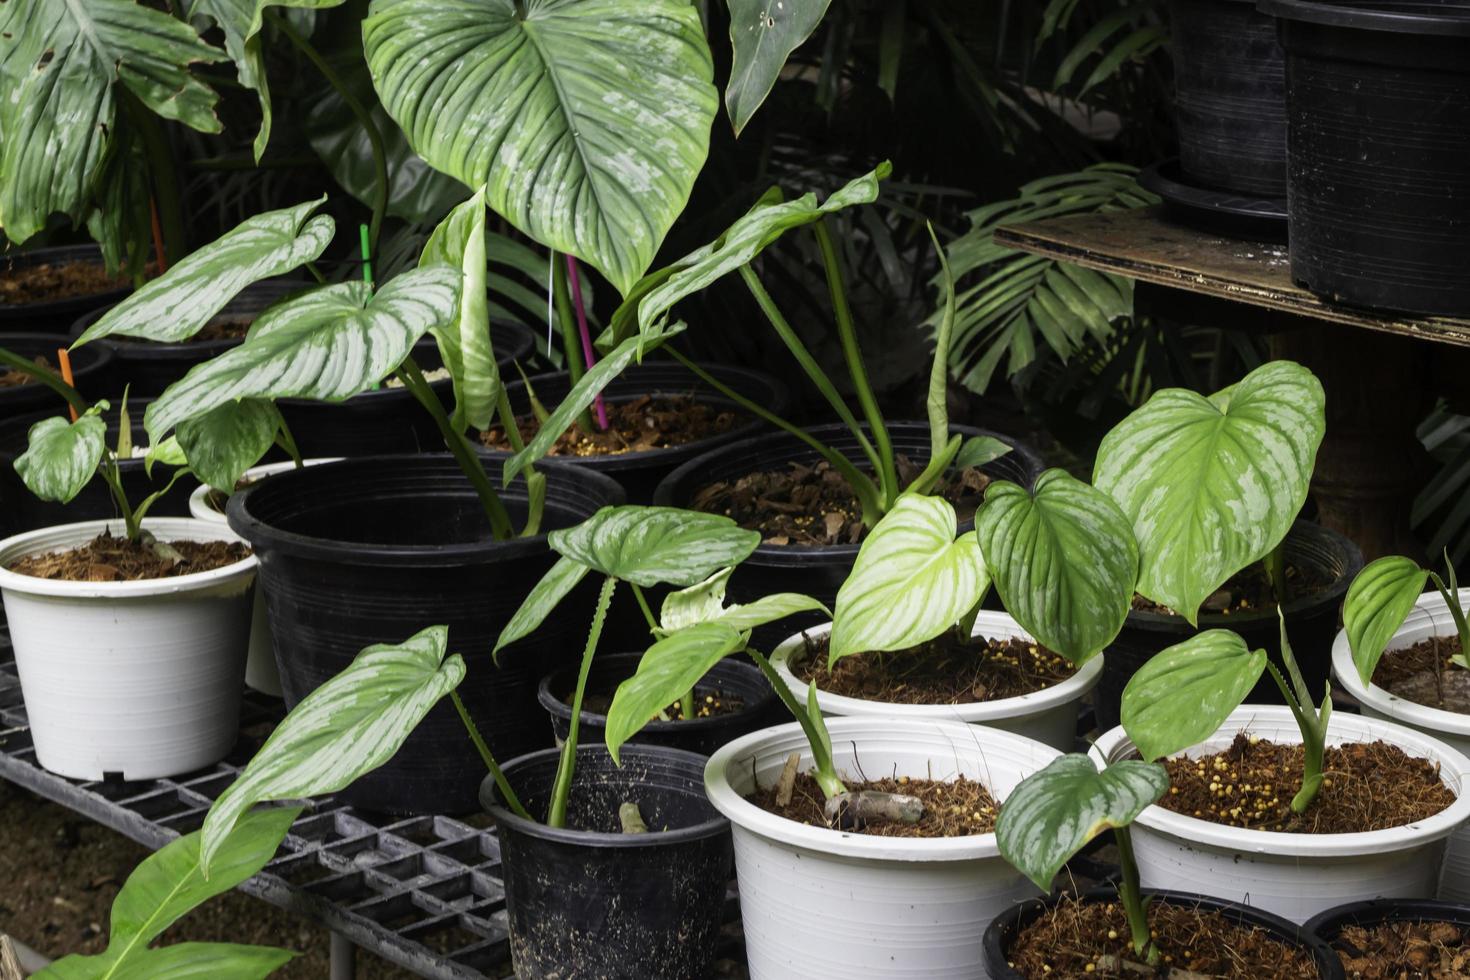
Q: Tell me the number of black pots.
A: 15